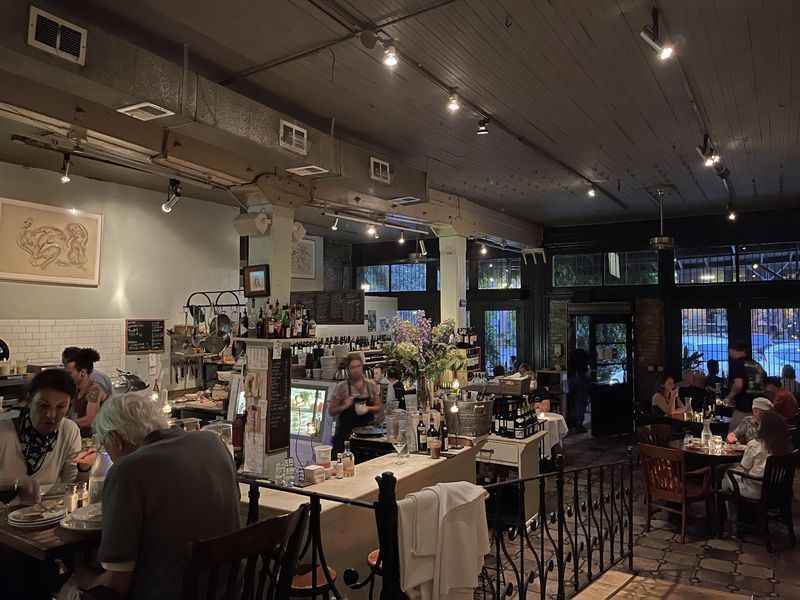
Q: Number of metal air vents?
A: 6